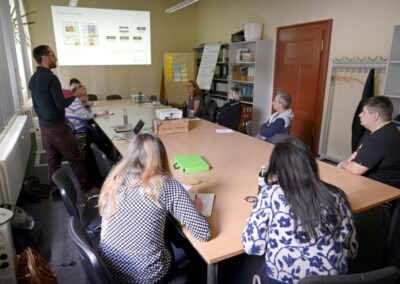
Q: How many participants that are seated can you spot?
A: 8